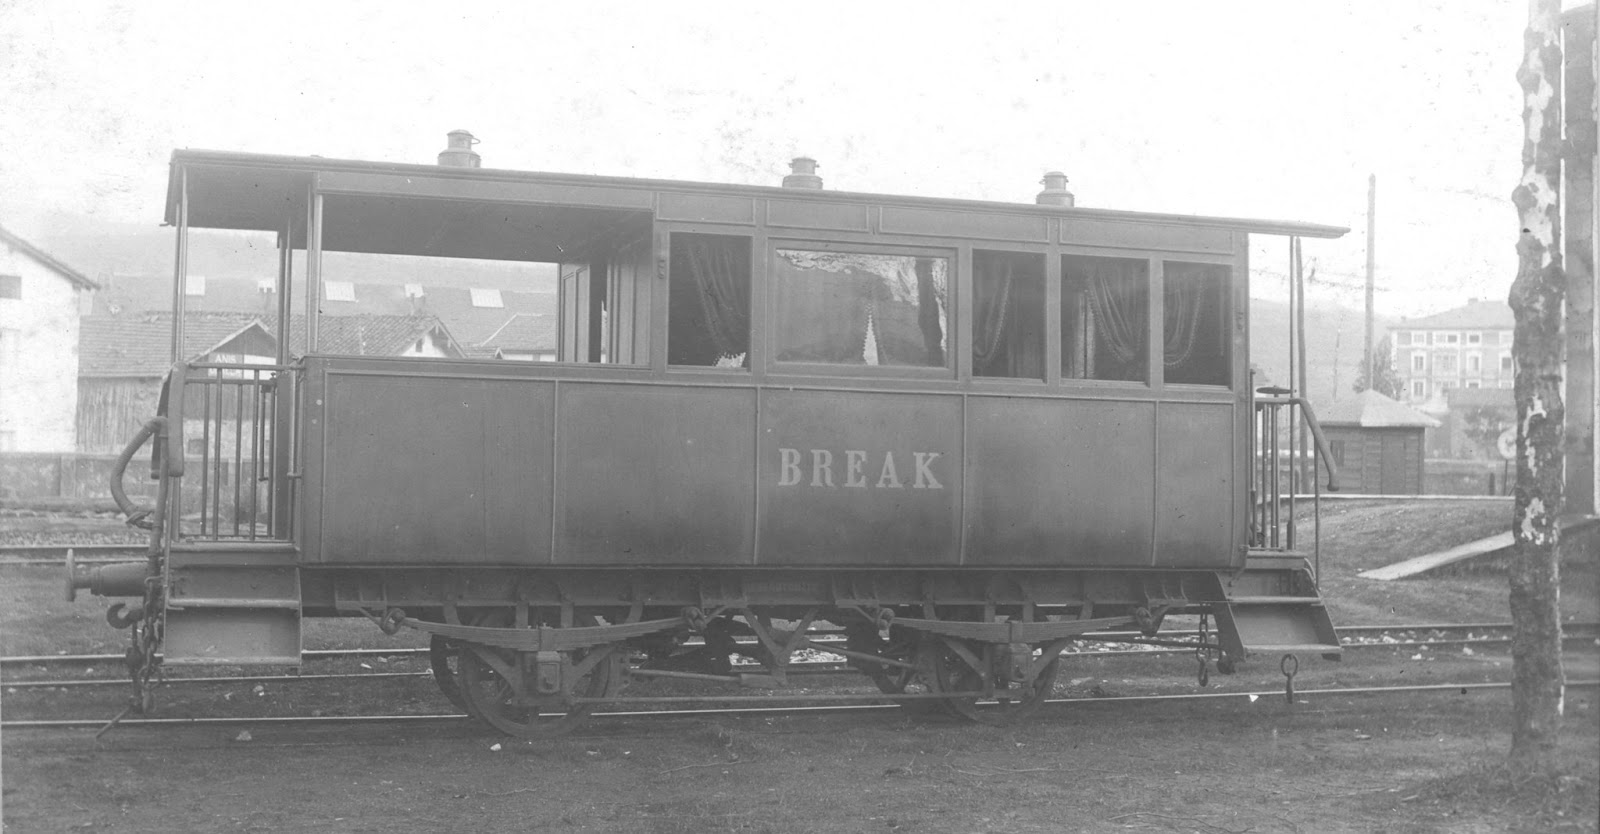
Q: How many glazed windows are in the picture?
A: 5